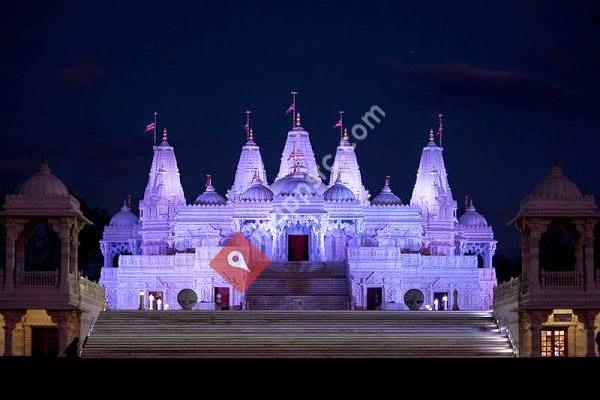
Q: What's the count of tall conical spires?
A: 5